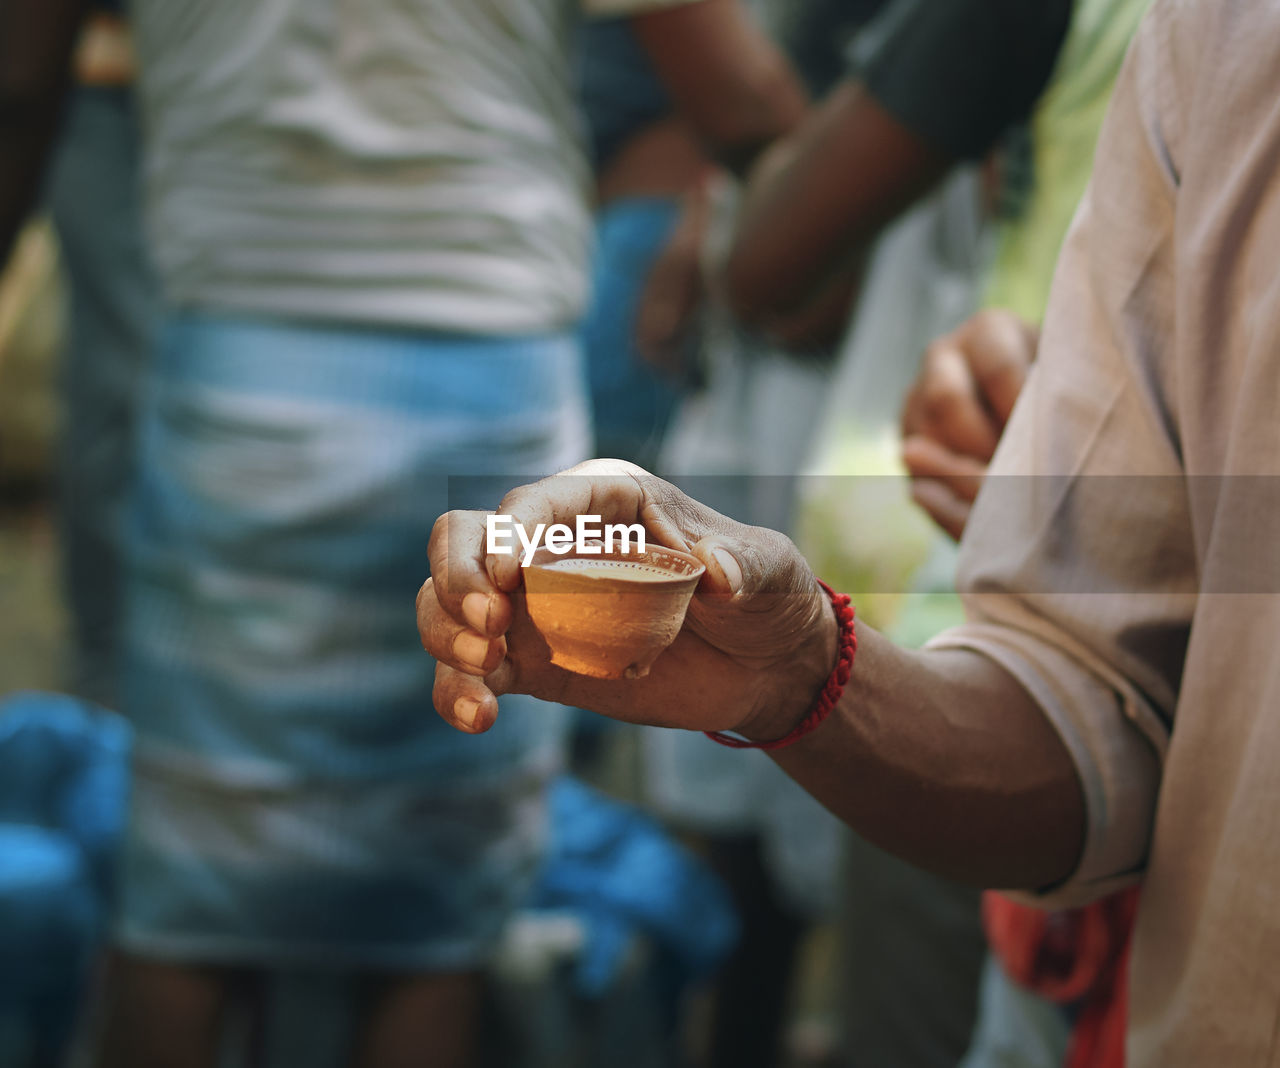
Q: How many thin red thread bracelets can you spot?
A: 1